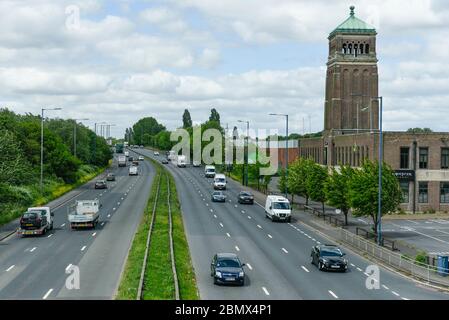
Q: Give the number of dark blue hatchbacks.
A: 1